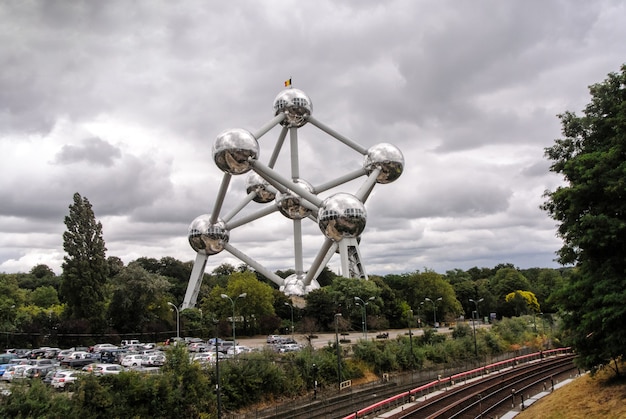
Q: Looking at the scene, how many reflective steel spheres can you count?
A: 8